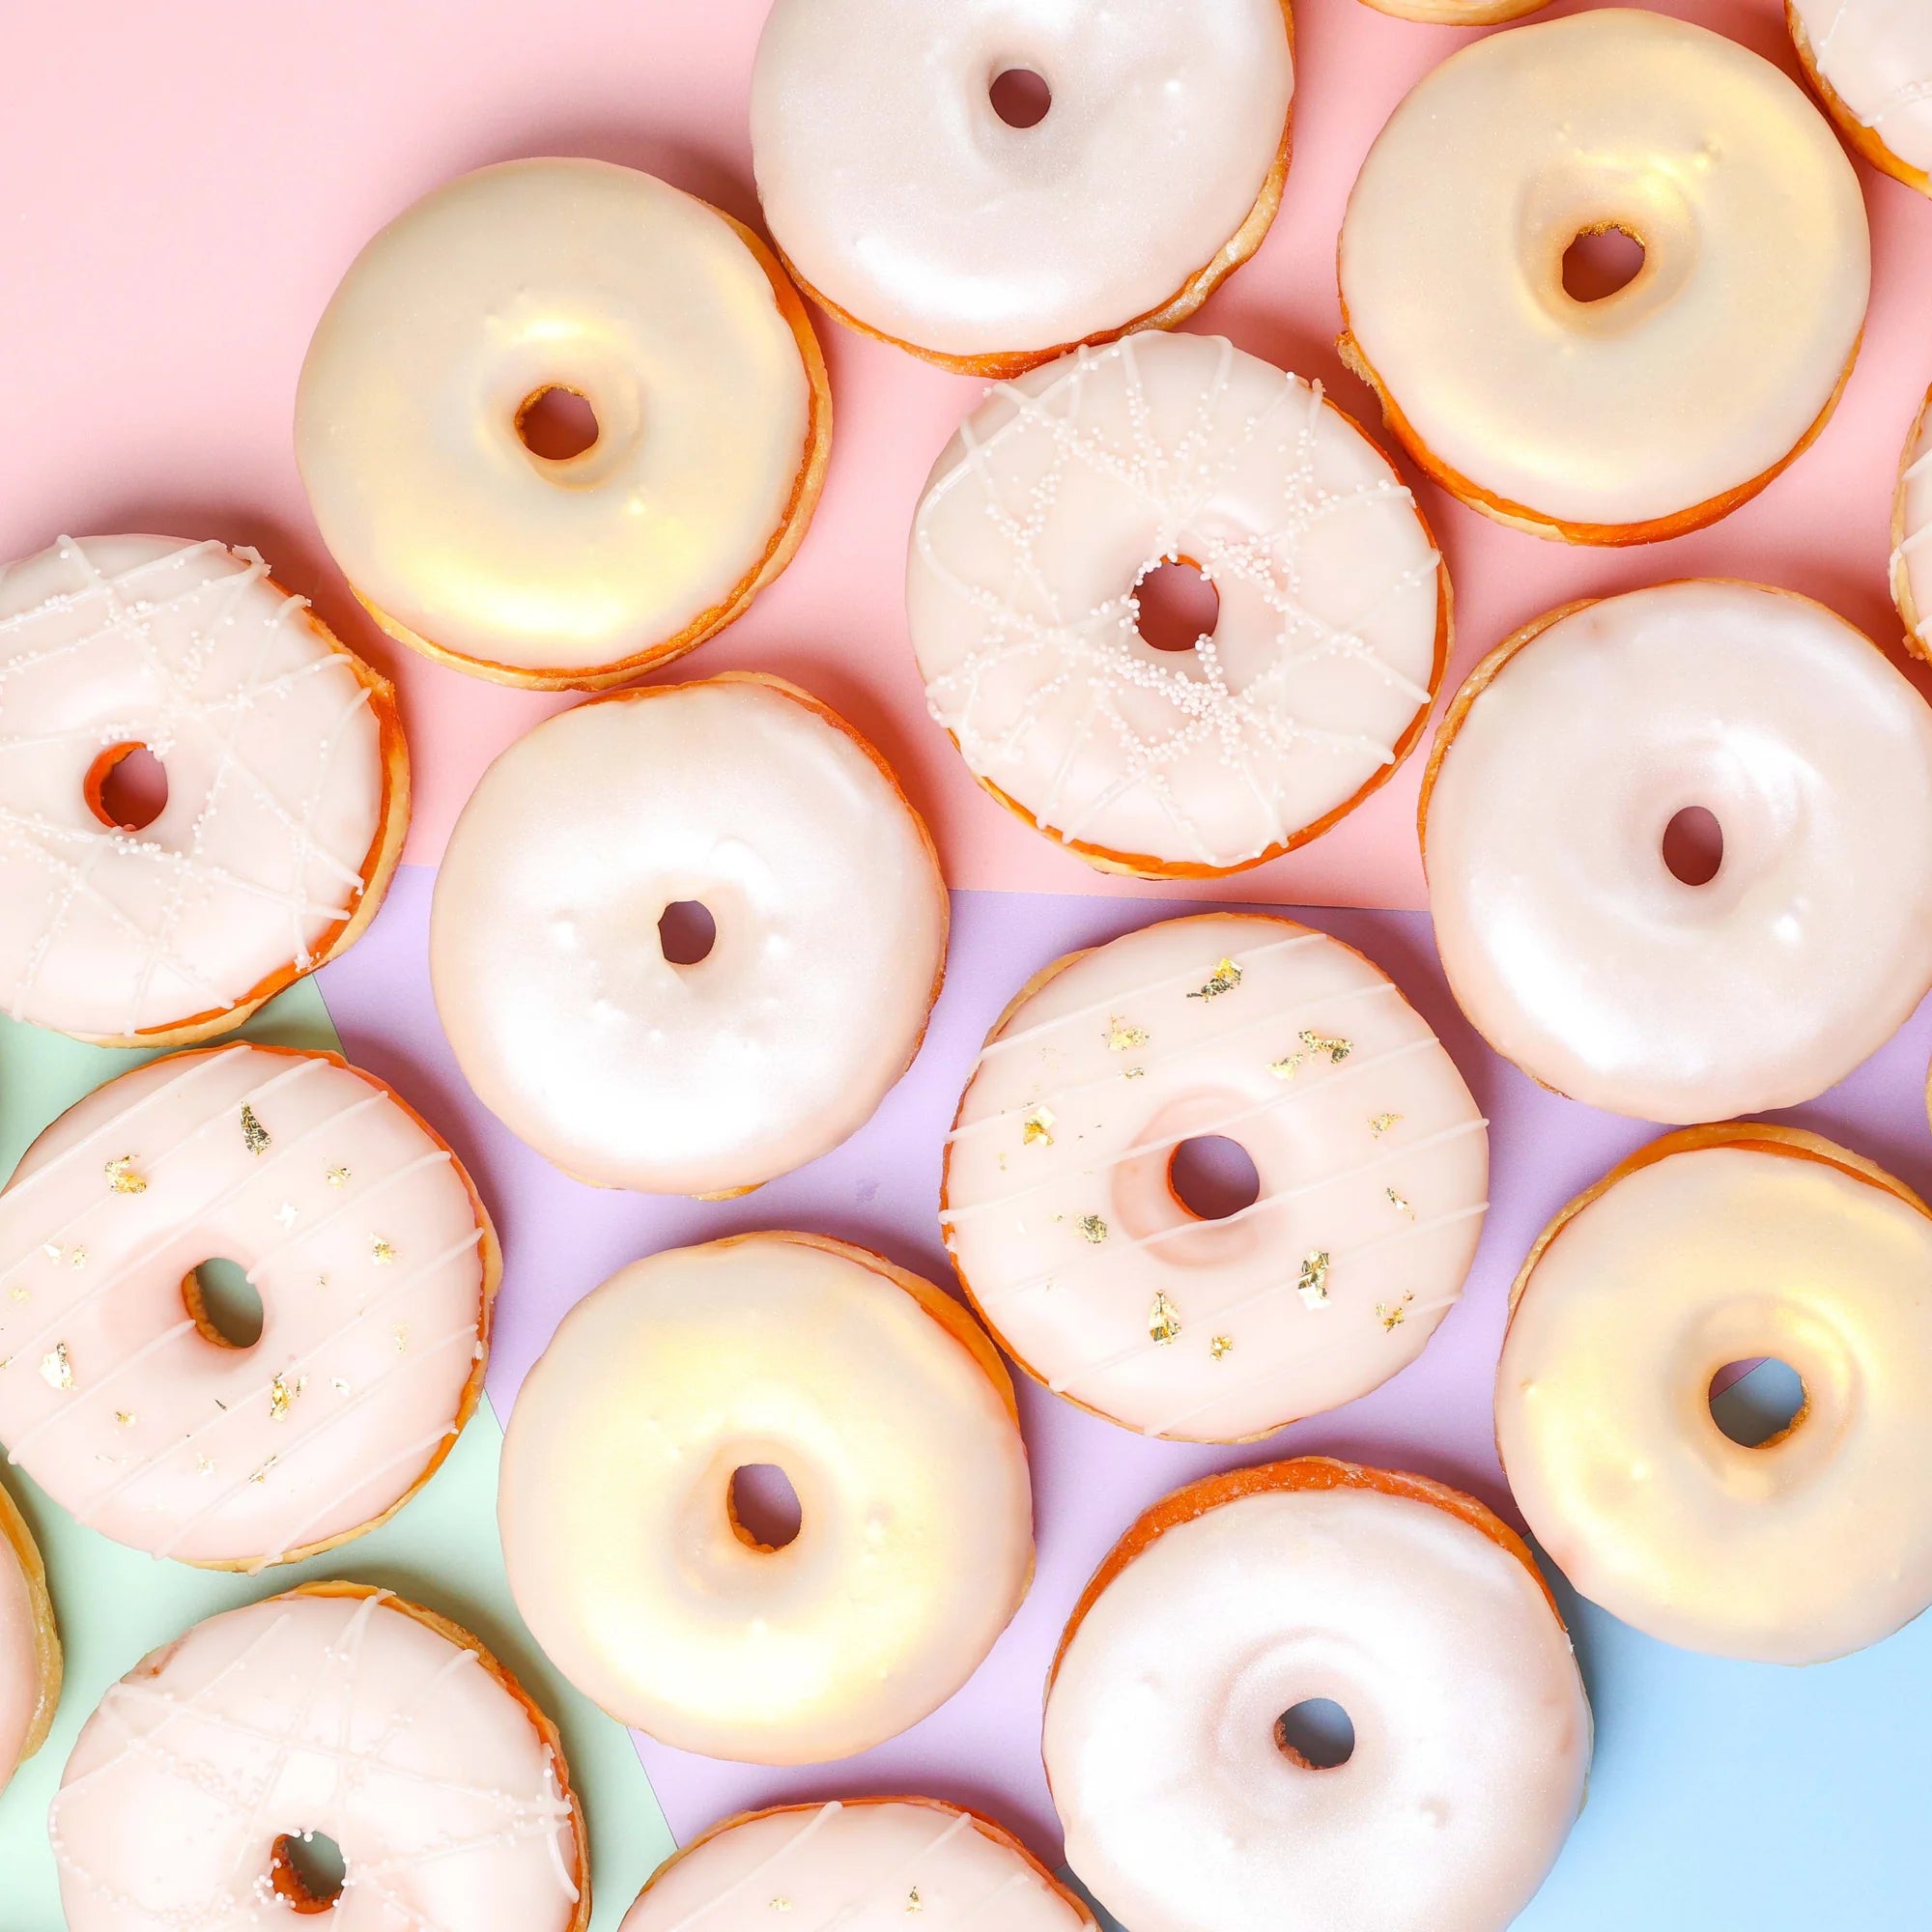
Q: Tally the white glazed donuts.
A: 4